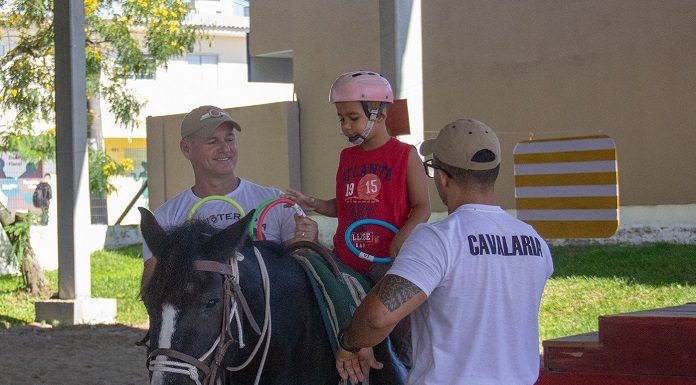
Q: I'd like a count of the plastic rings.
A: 4